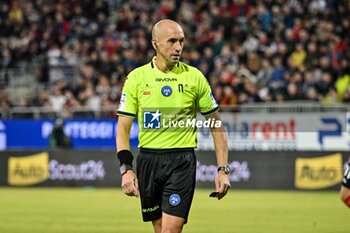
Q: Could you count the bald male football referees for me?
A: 1